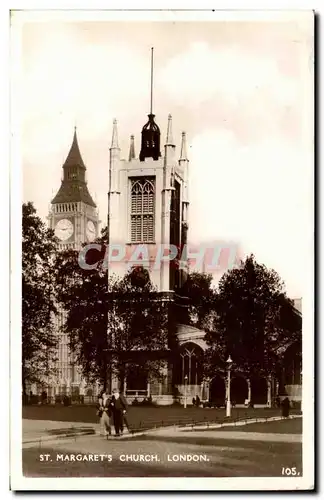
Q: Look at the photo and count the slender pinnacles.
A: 4